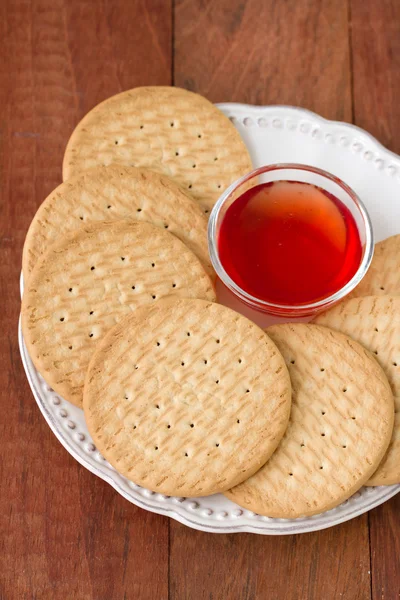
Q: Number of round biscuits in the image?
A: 7